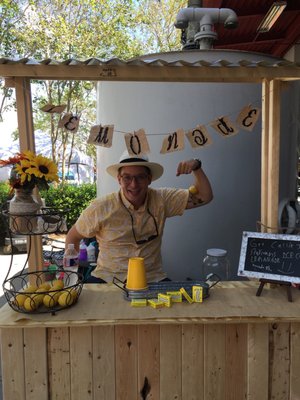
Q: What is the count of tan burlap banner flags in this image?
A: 8